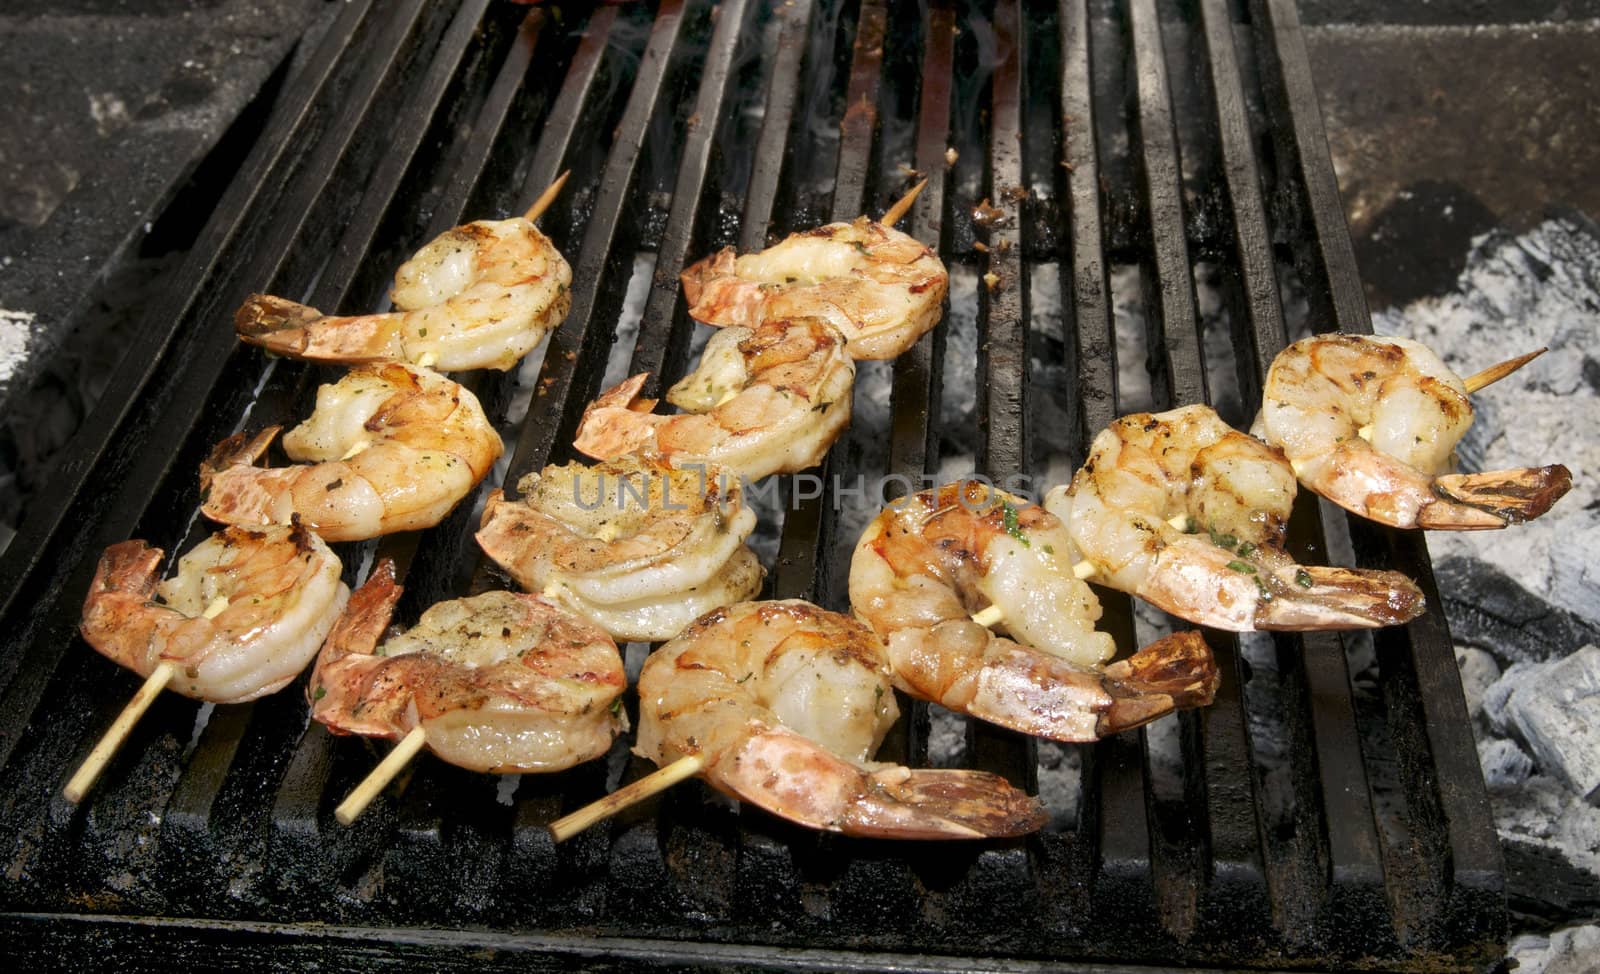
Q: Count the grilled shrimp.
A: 11